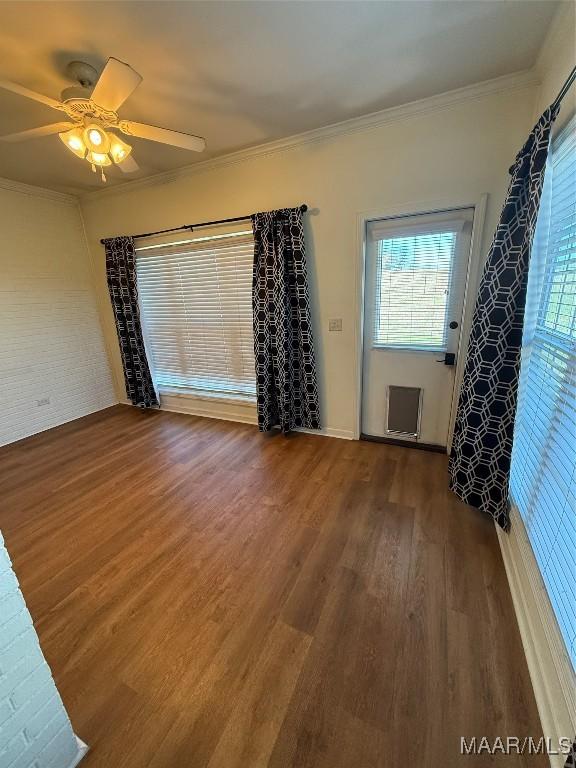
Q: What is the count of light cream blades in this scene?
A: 5